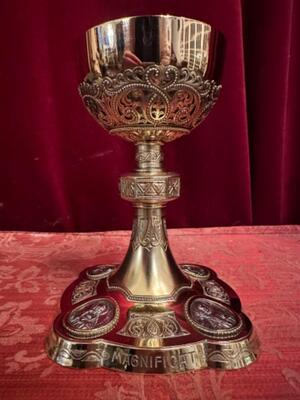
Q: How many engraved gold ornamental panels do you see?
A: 3